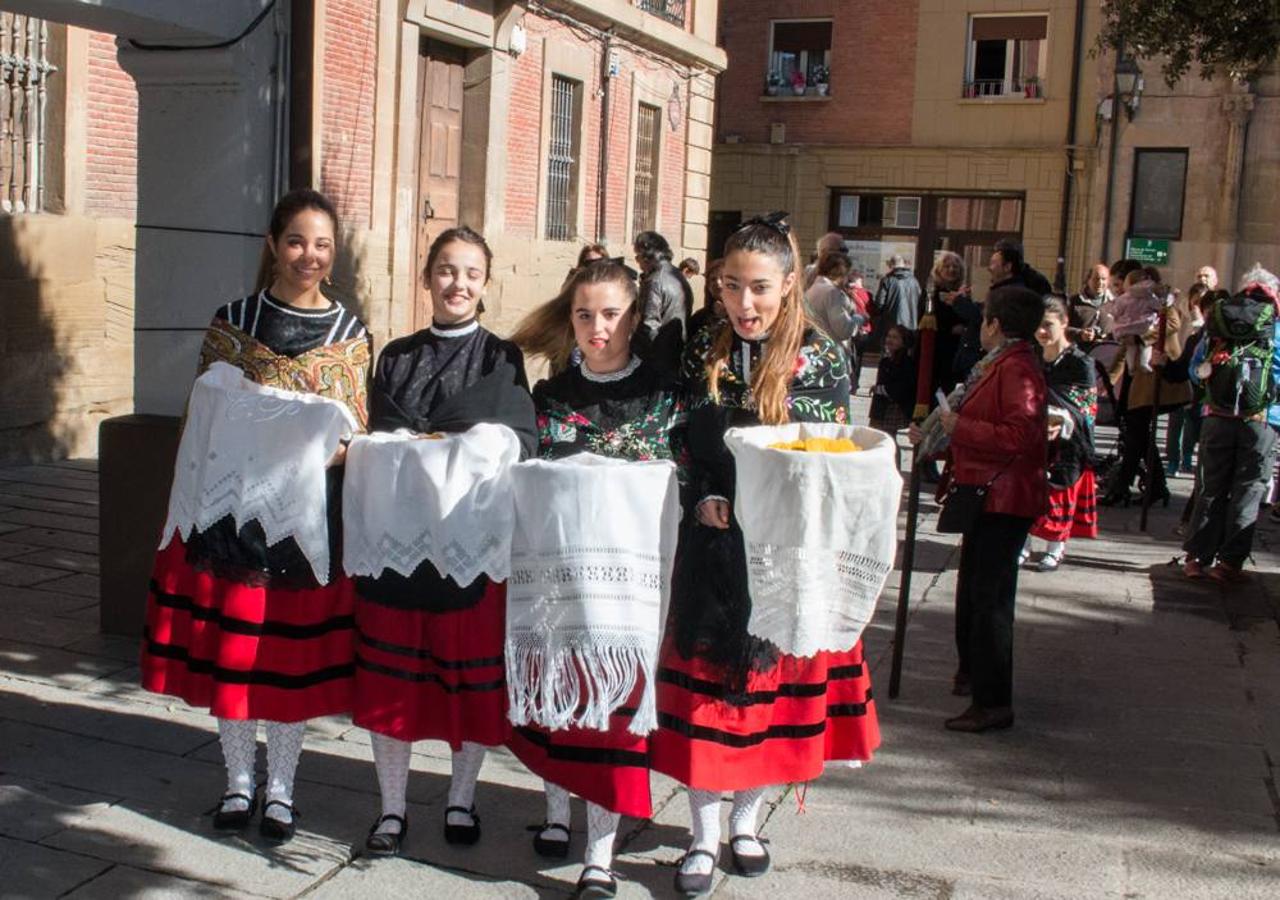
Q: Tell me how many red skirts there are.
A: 5